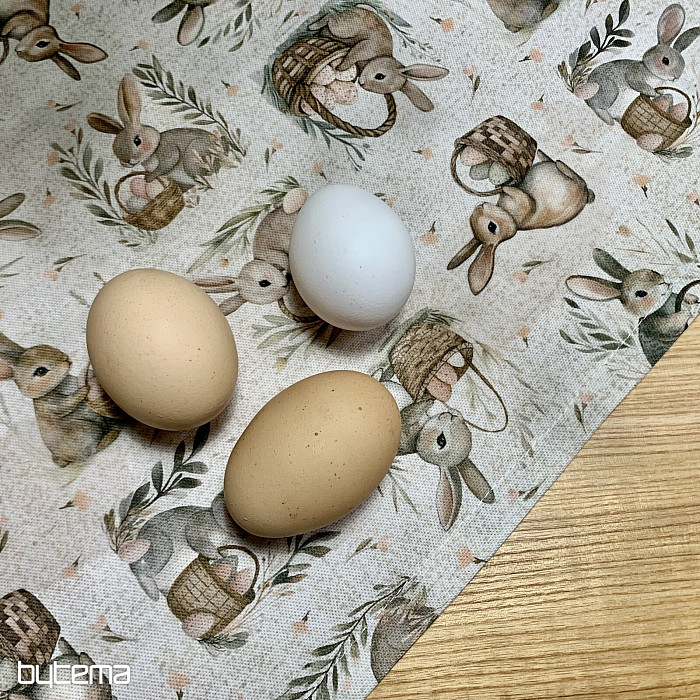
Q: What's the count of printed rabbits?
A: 15